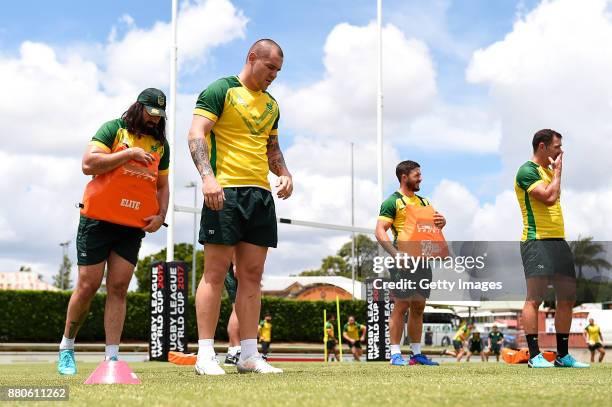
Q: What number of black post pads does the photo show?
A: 2